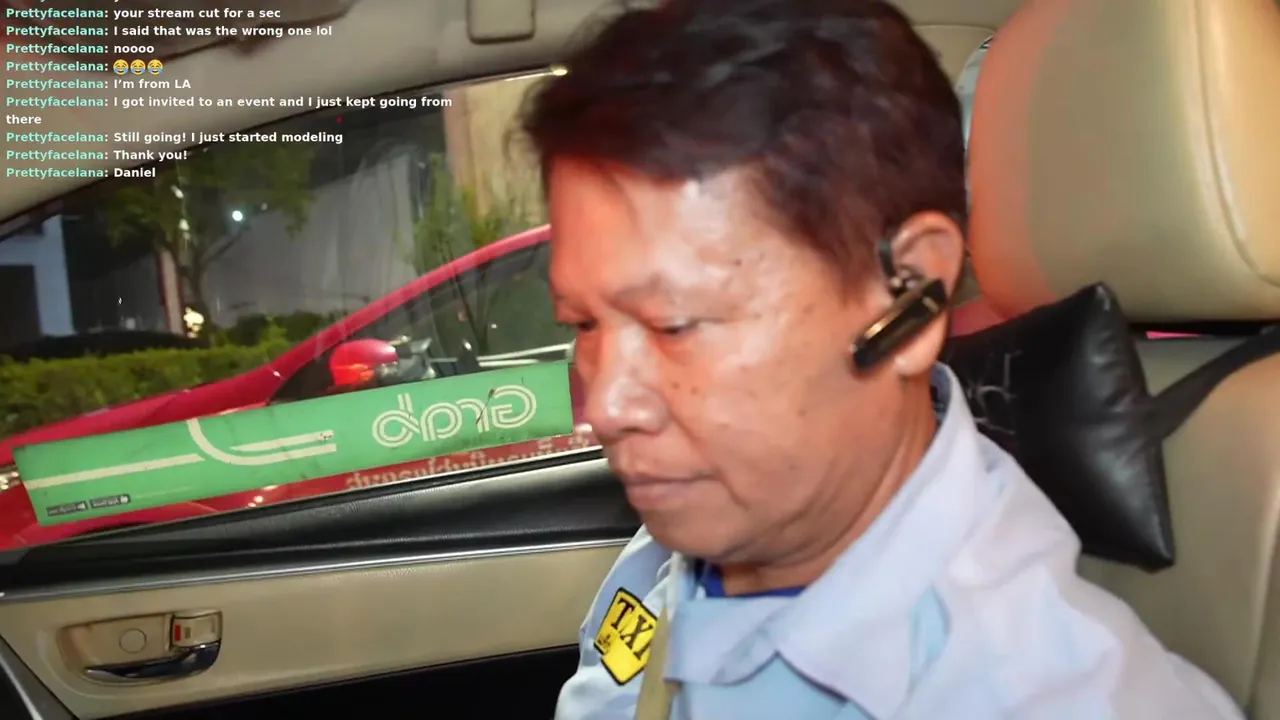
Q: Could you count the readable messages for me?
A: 9